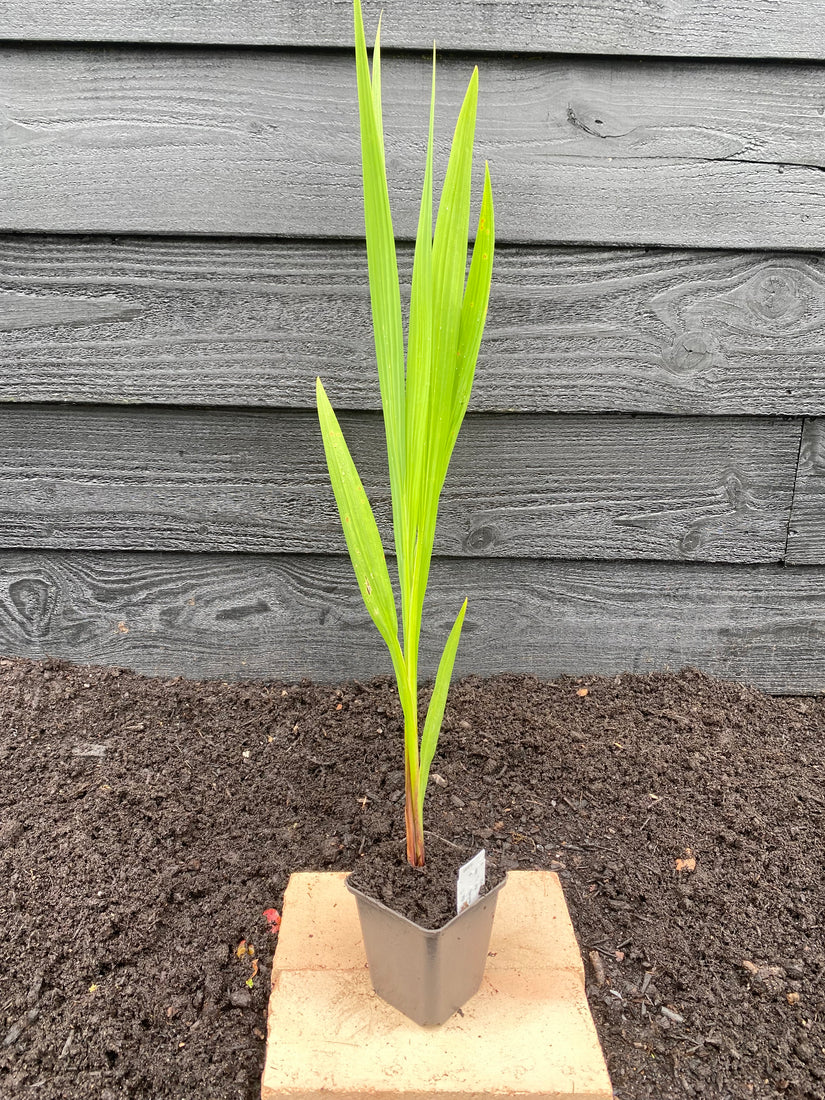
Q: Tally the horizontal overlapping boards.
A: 5